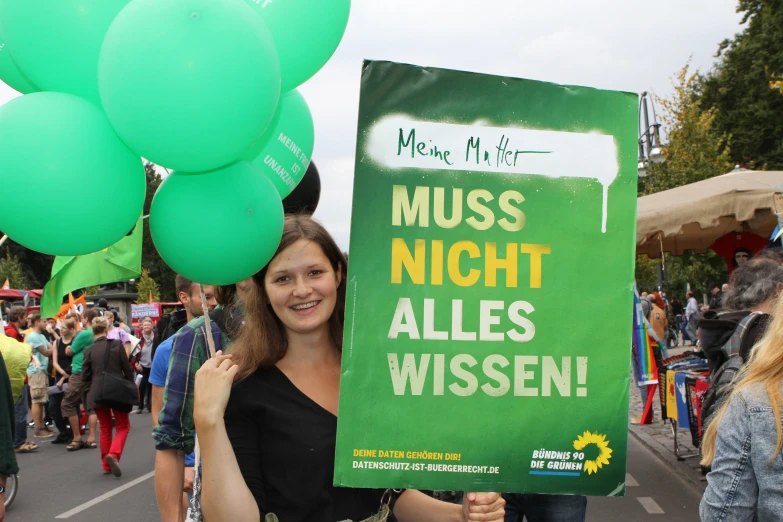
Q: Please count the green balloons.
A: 7